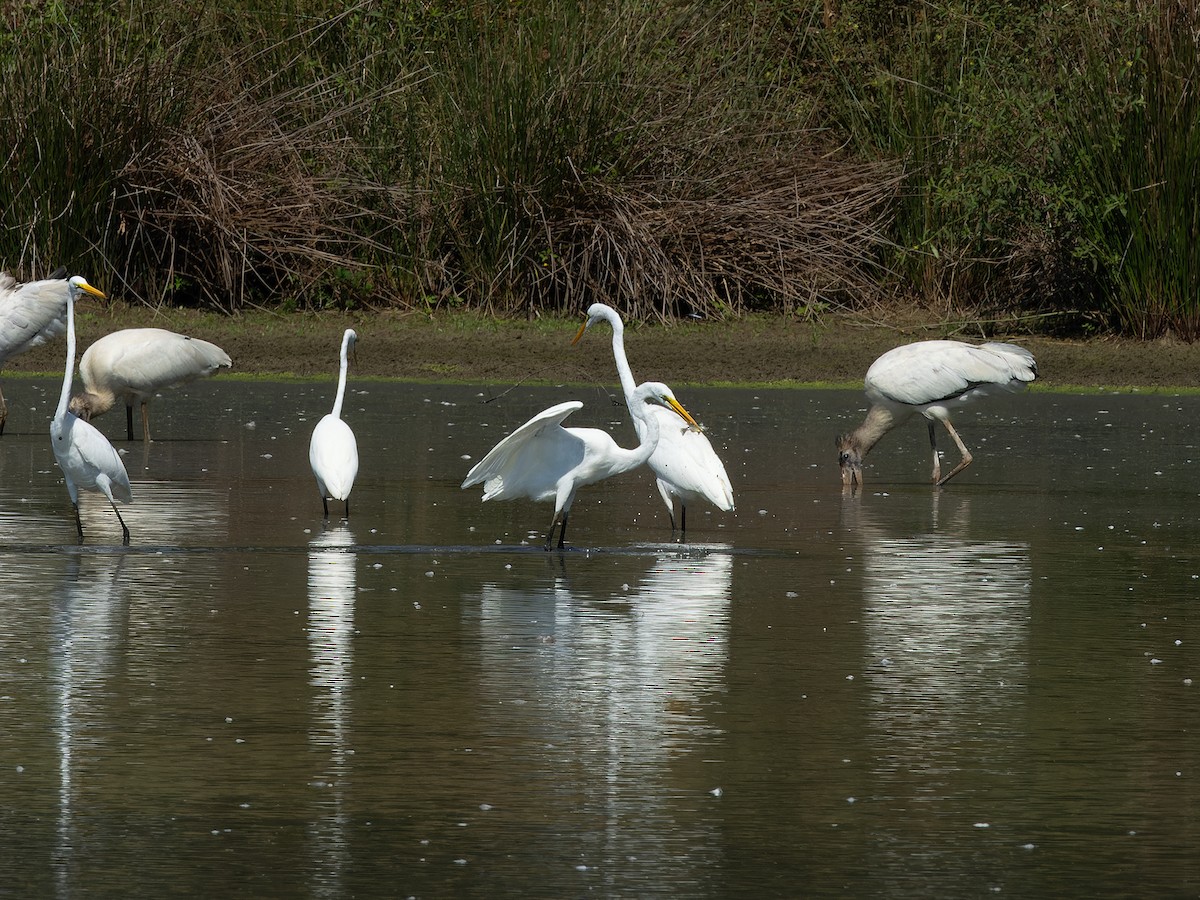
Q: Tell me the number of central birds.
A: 2